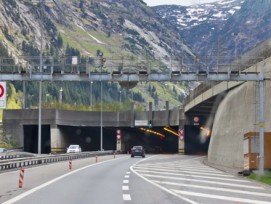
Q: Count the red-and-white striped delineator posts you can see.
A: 4